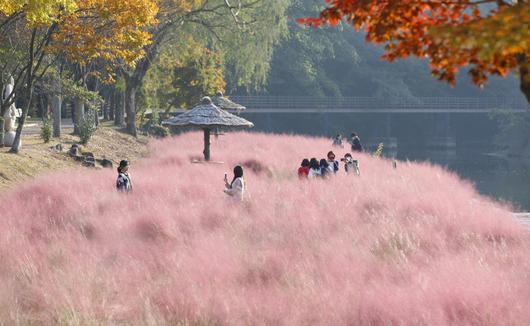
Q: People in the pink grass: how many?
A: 9